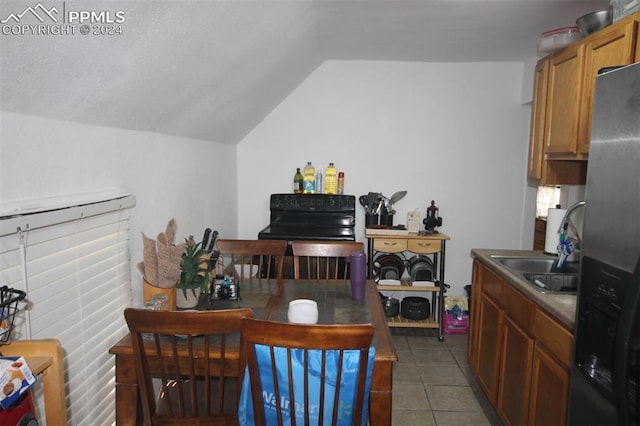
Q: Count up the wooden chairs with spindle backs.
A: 4